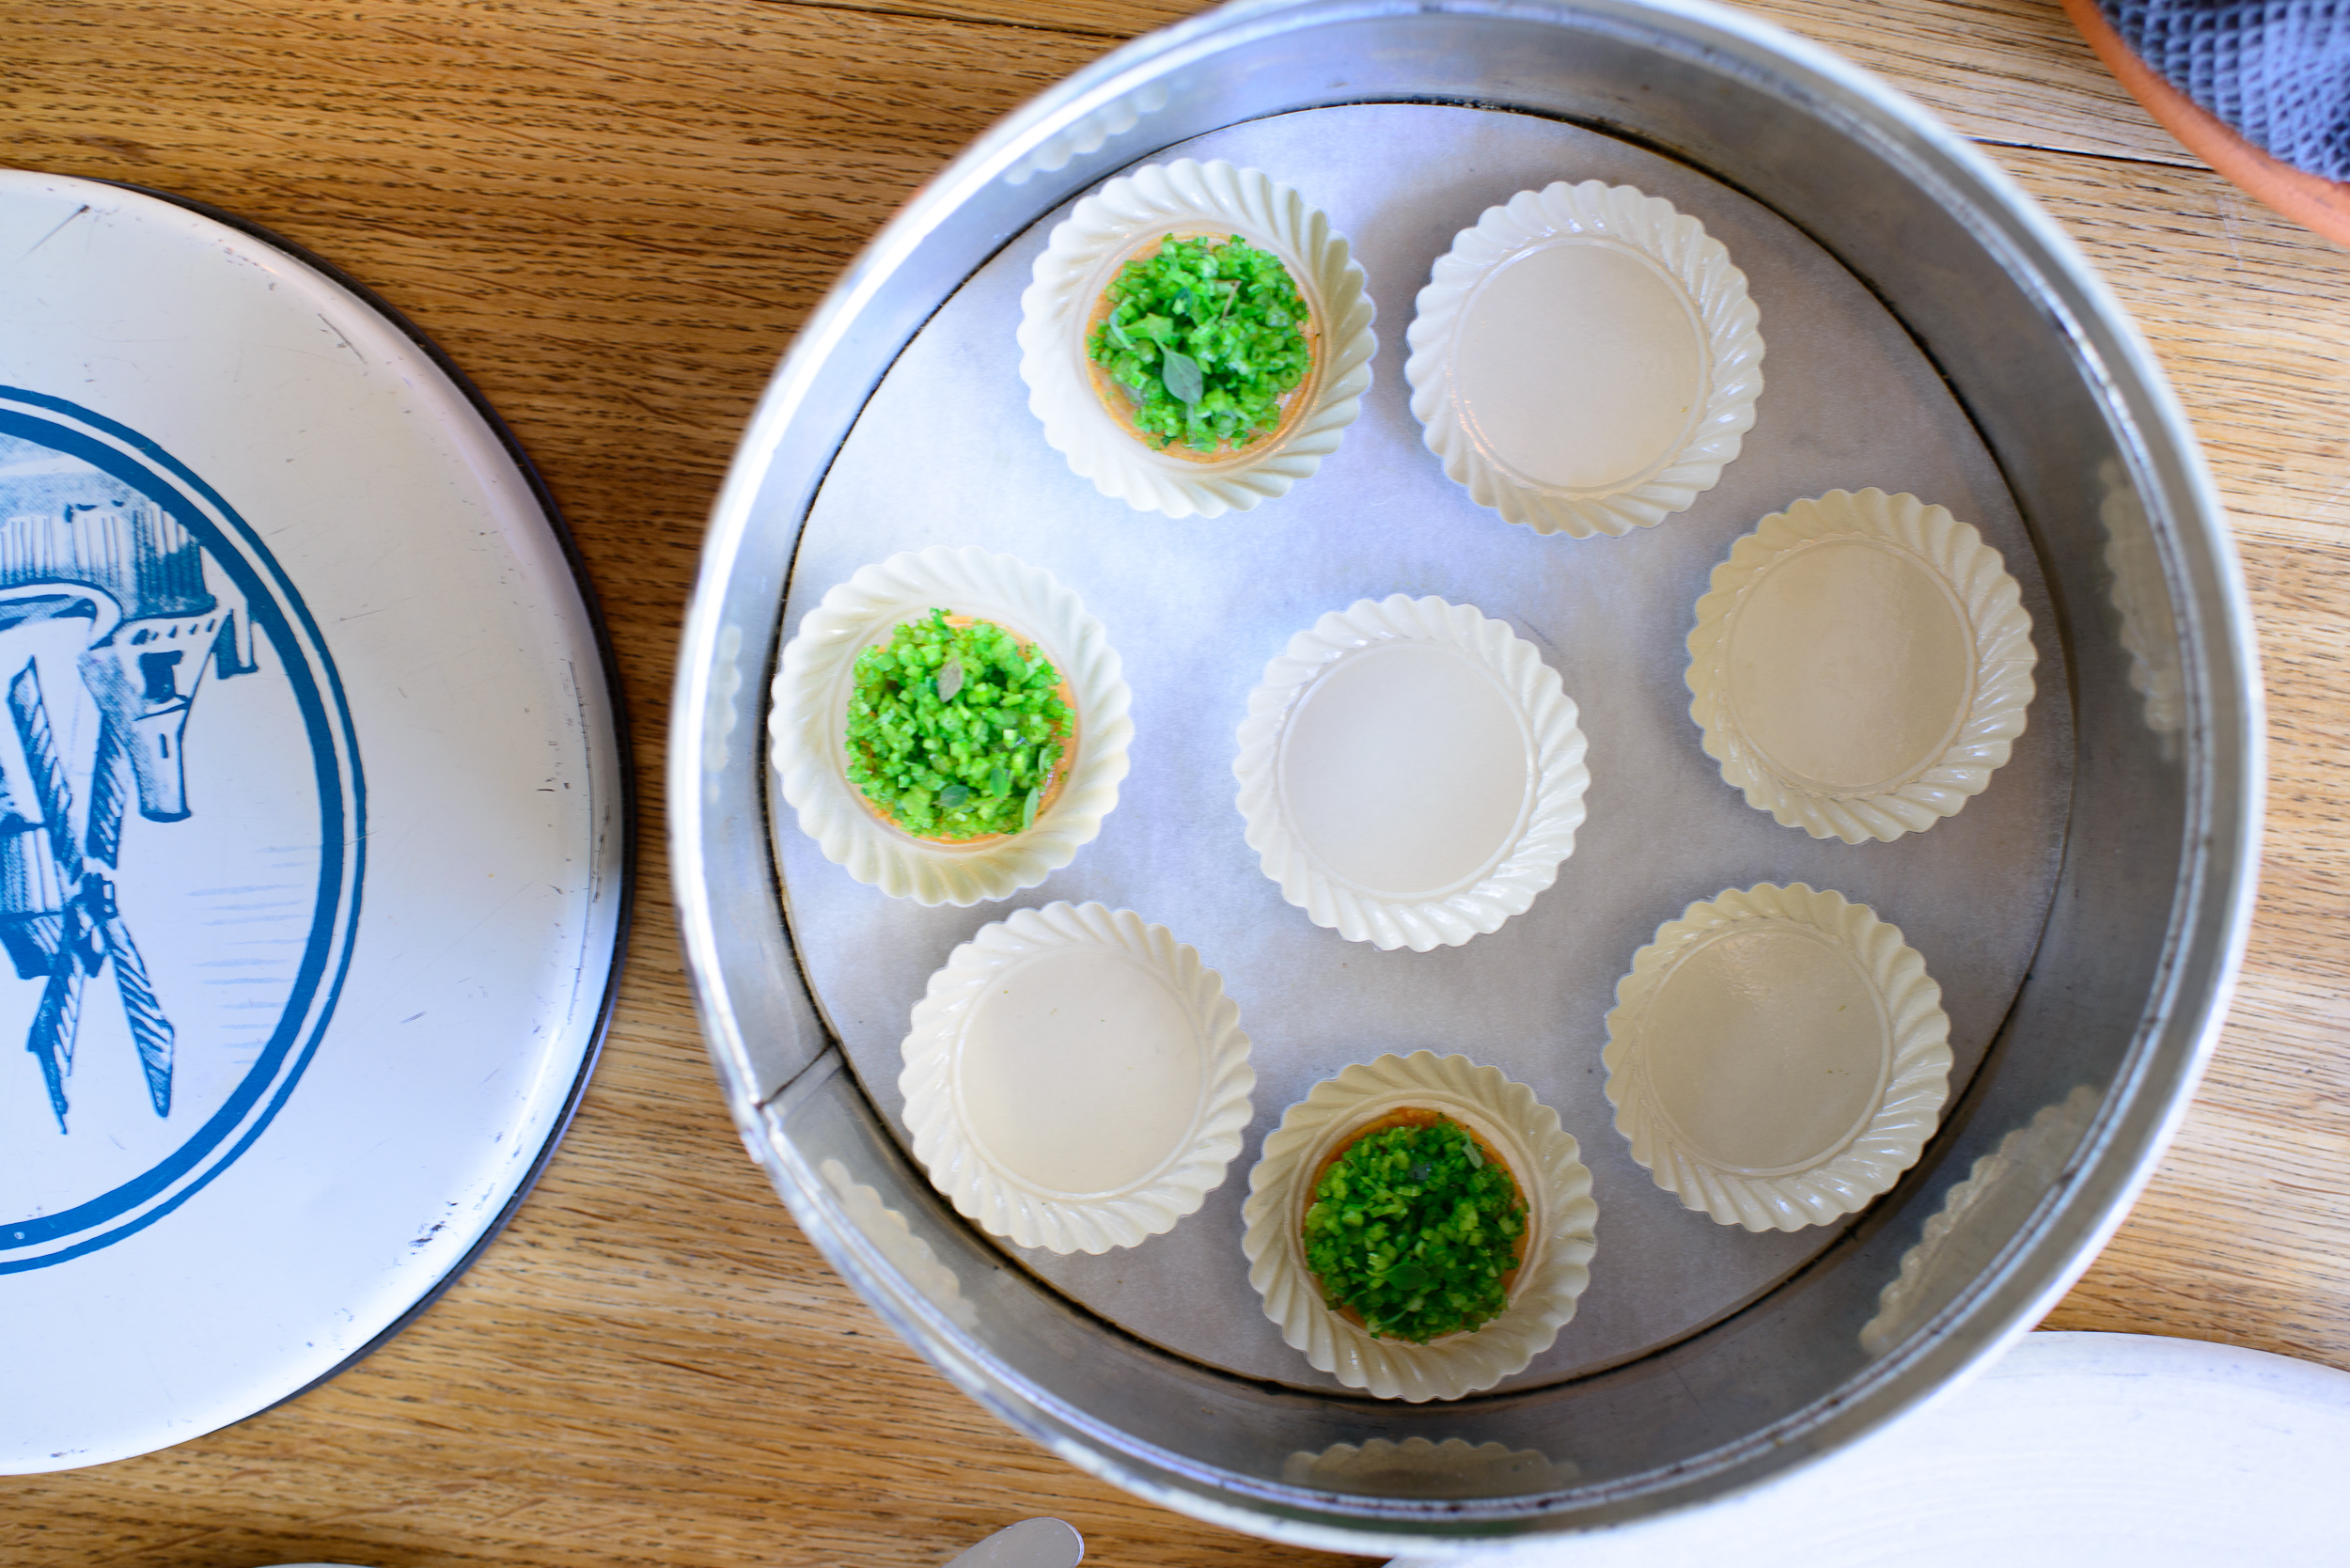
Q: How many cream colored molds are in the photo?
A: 8